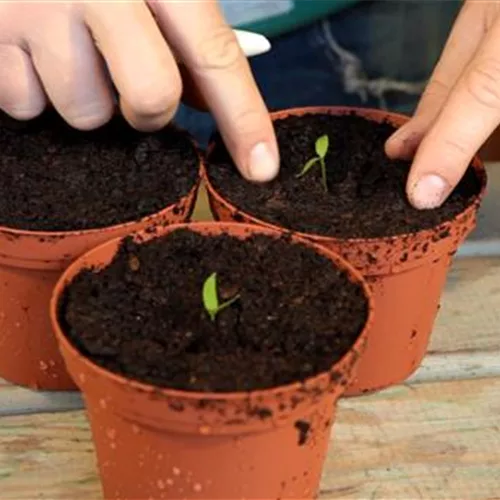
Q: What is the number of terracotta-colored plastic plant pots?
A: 3